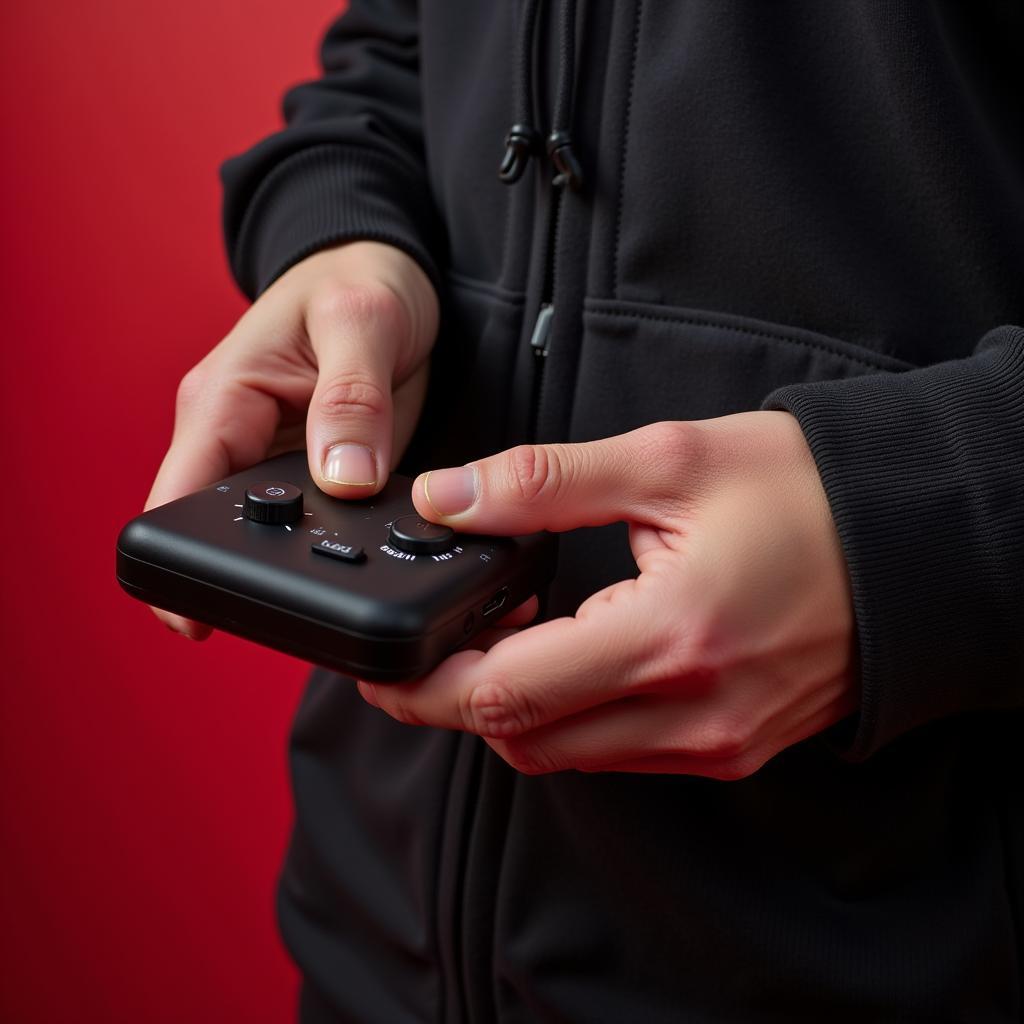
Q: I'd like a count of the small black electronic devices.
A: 1